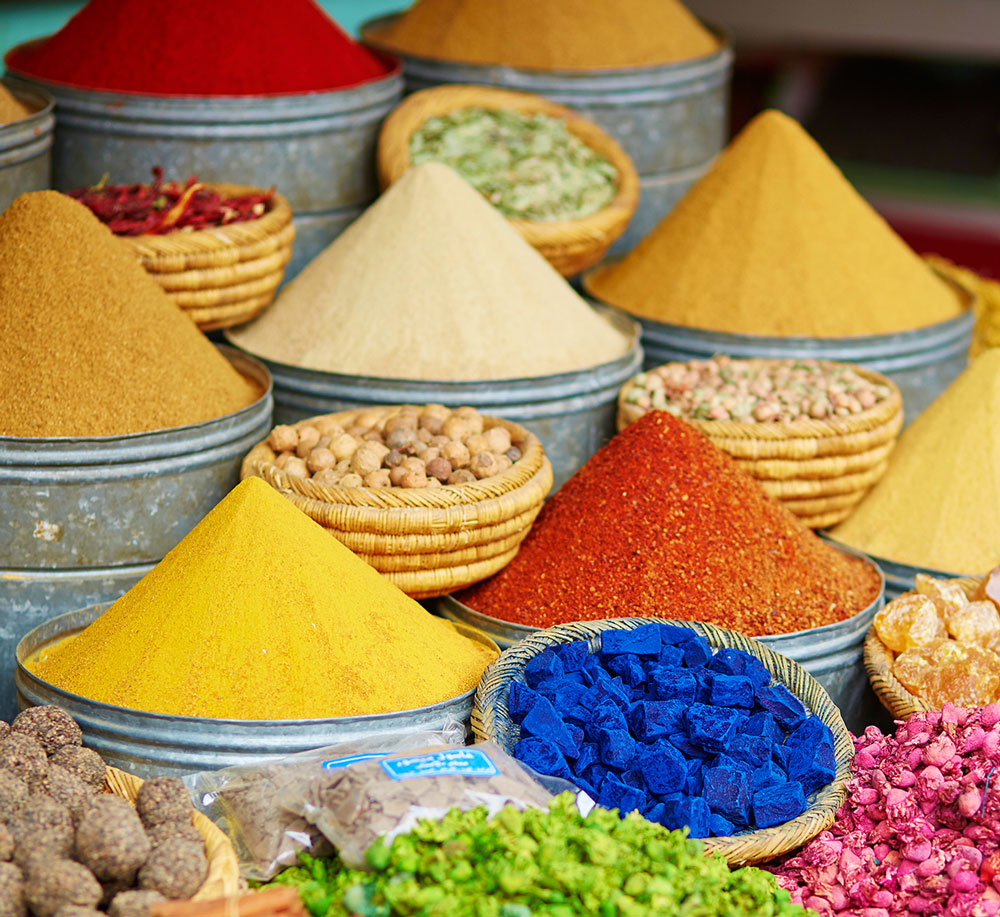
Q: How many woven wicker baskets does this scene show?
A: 7